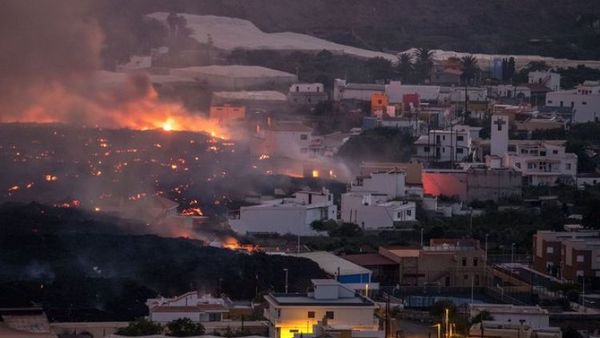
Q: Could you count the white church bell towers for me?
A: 1